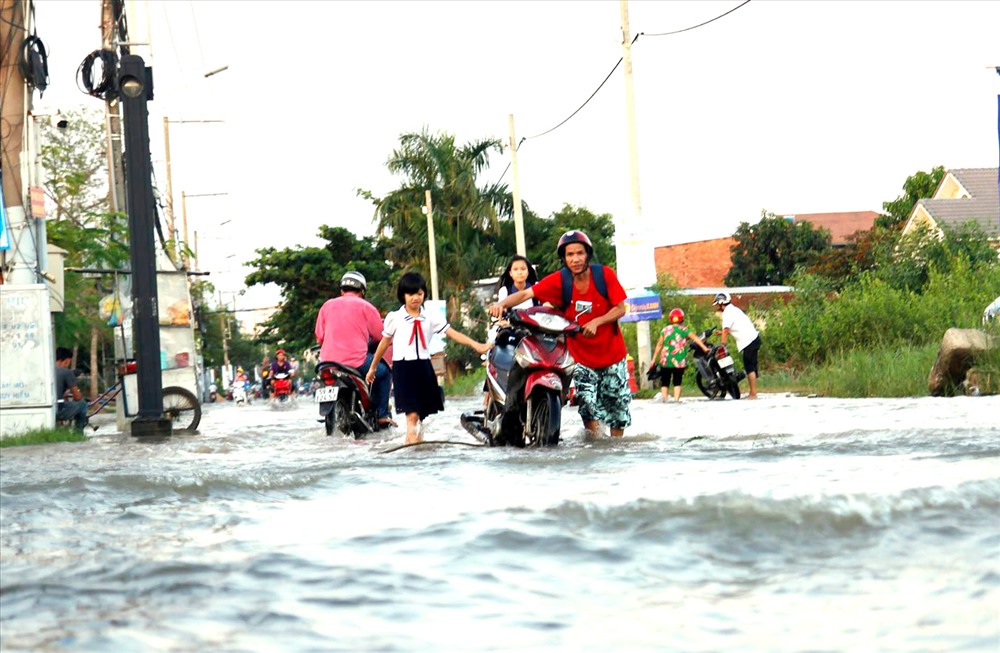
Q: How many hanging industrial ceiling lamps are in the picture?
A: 0